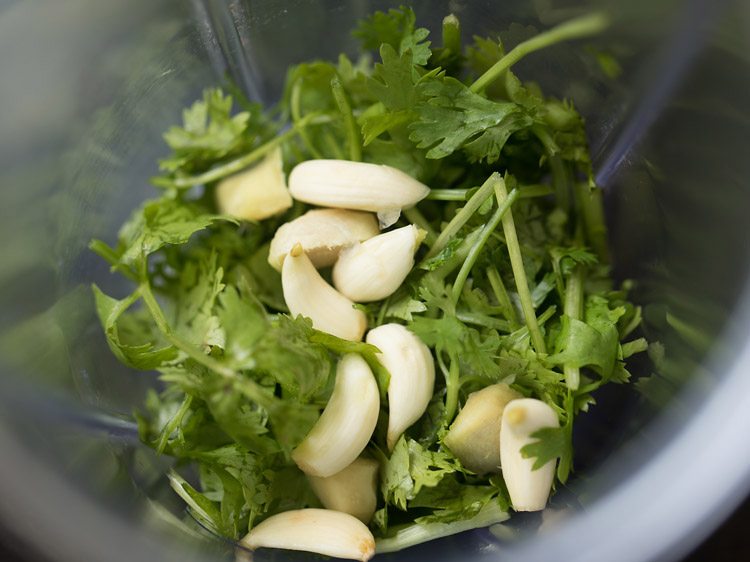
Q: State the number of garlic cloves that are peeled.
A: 7